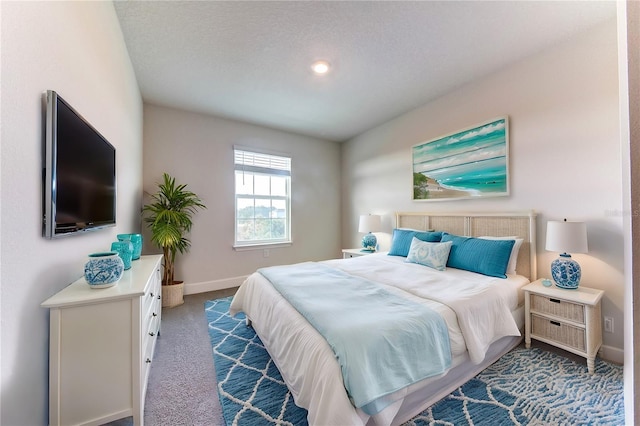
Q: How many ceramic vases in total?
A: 3